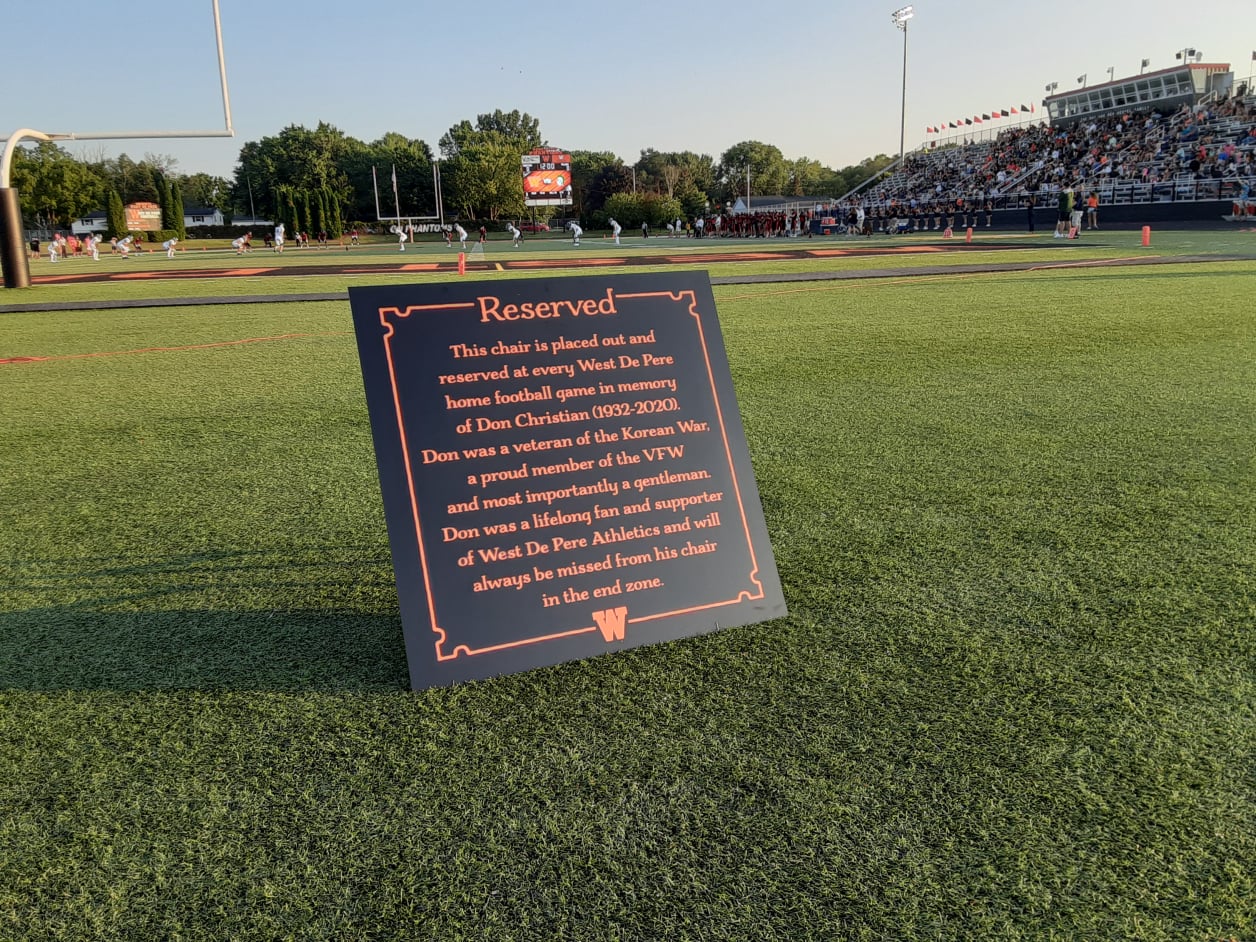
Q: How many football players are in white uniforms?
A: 11